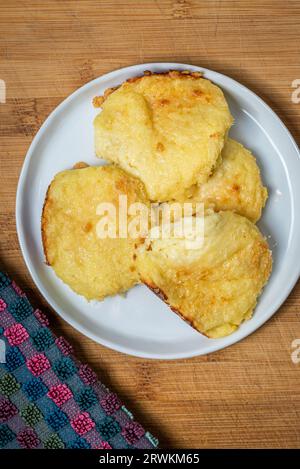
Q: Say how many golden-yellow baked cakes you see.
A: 4